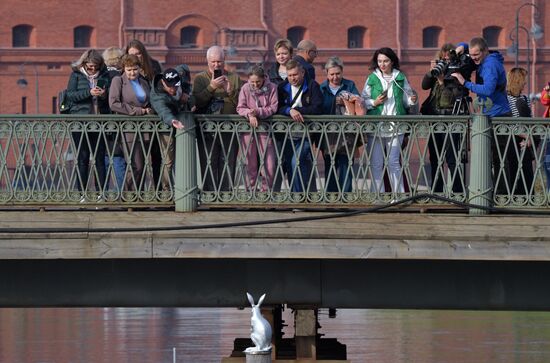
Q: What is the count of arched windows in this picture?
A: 7